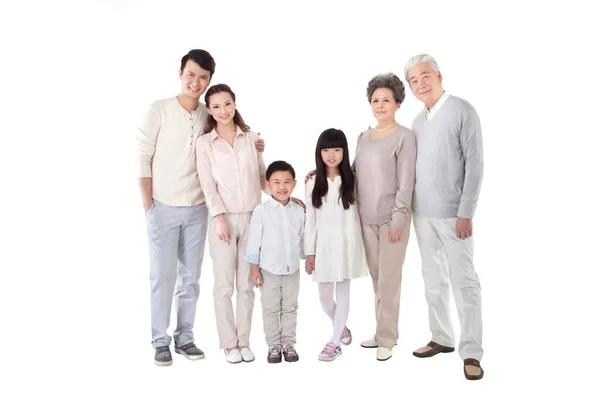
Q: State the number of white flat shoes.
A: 4